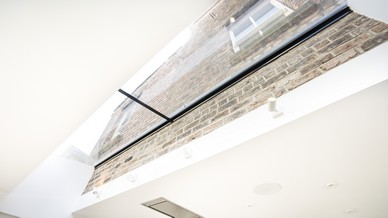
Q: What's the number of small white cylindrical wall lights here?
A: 4